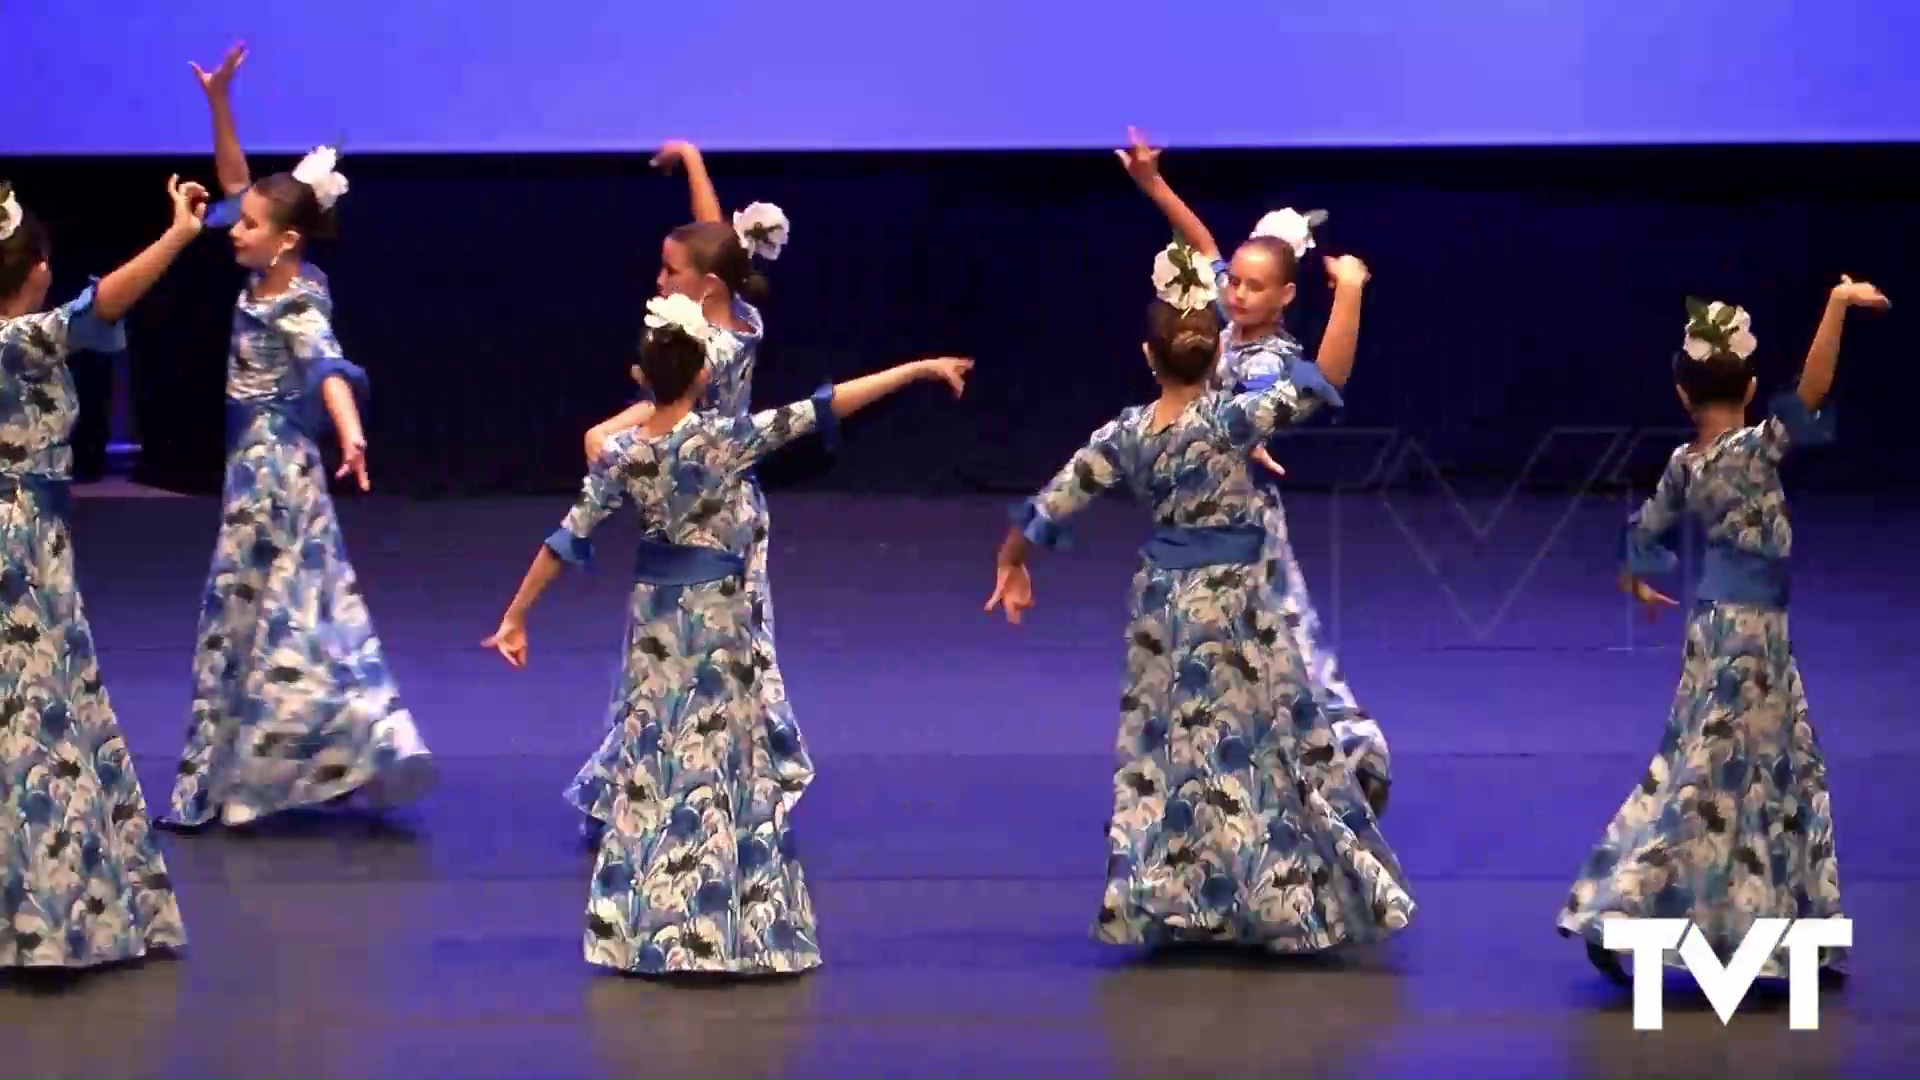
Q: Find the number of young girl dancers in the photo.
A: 7